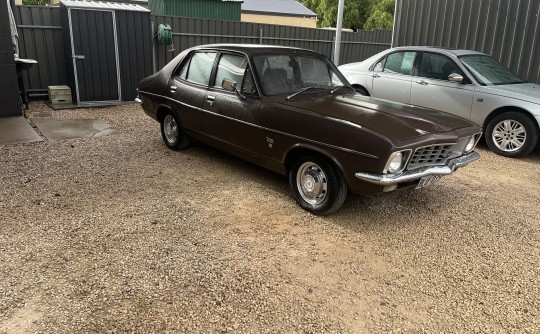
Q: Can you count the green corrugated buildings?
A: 1